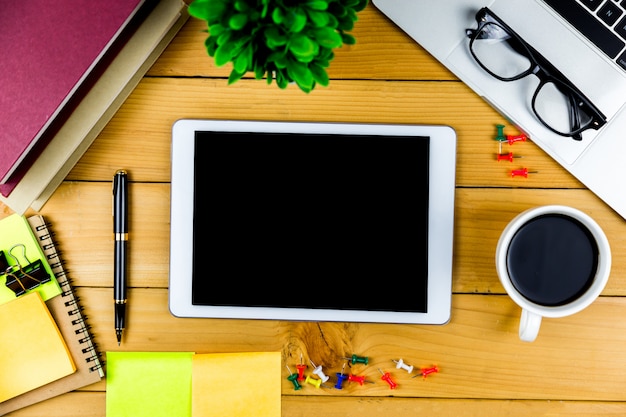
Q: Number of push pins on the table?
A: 14